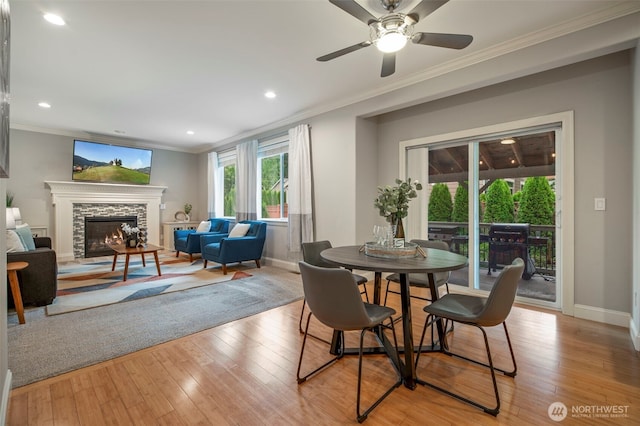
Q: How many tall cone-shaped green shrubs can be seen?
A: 4